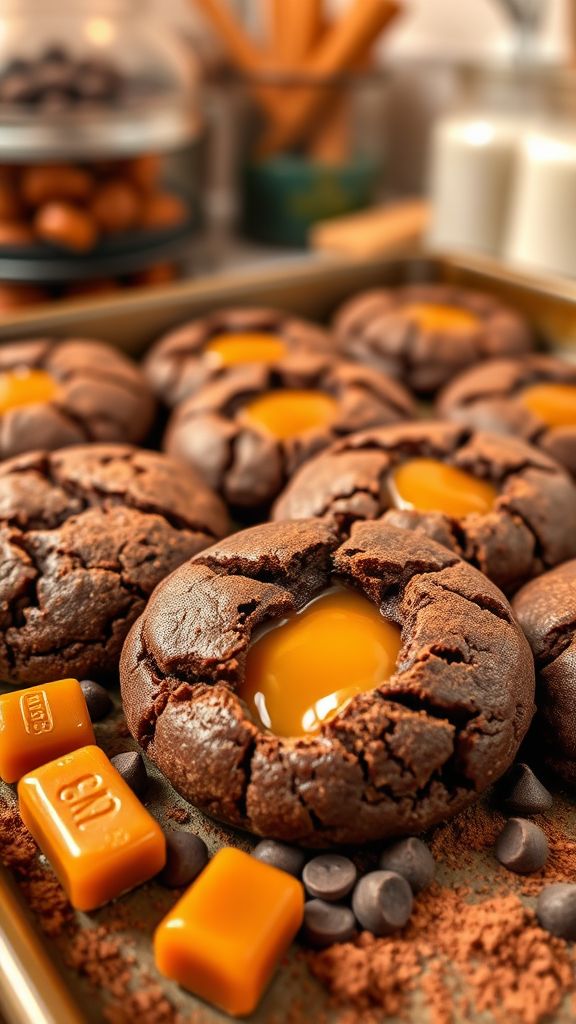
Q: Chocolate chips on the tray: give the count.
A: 11